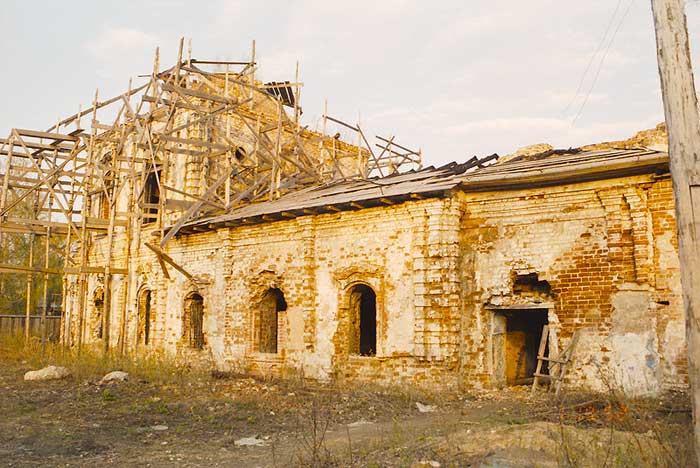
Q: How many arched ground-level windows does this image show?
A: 5